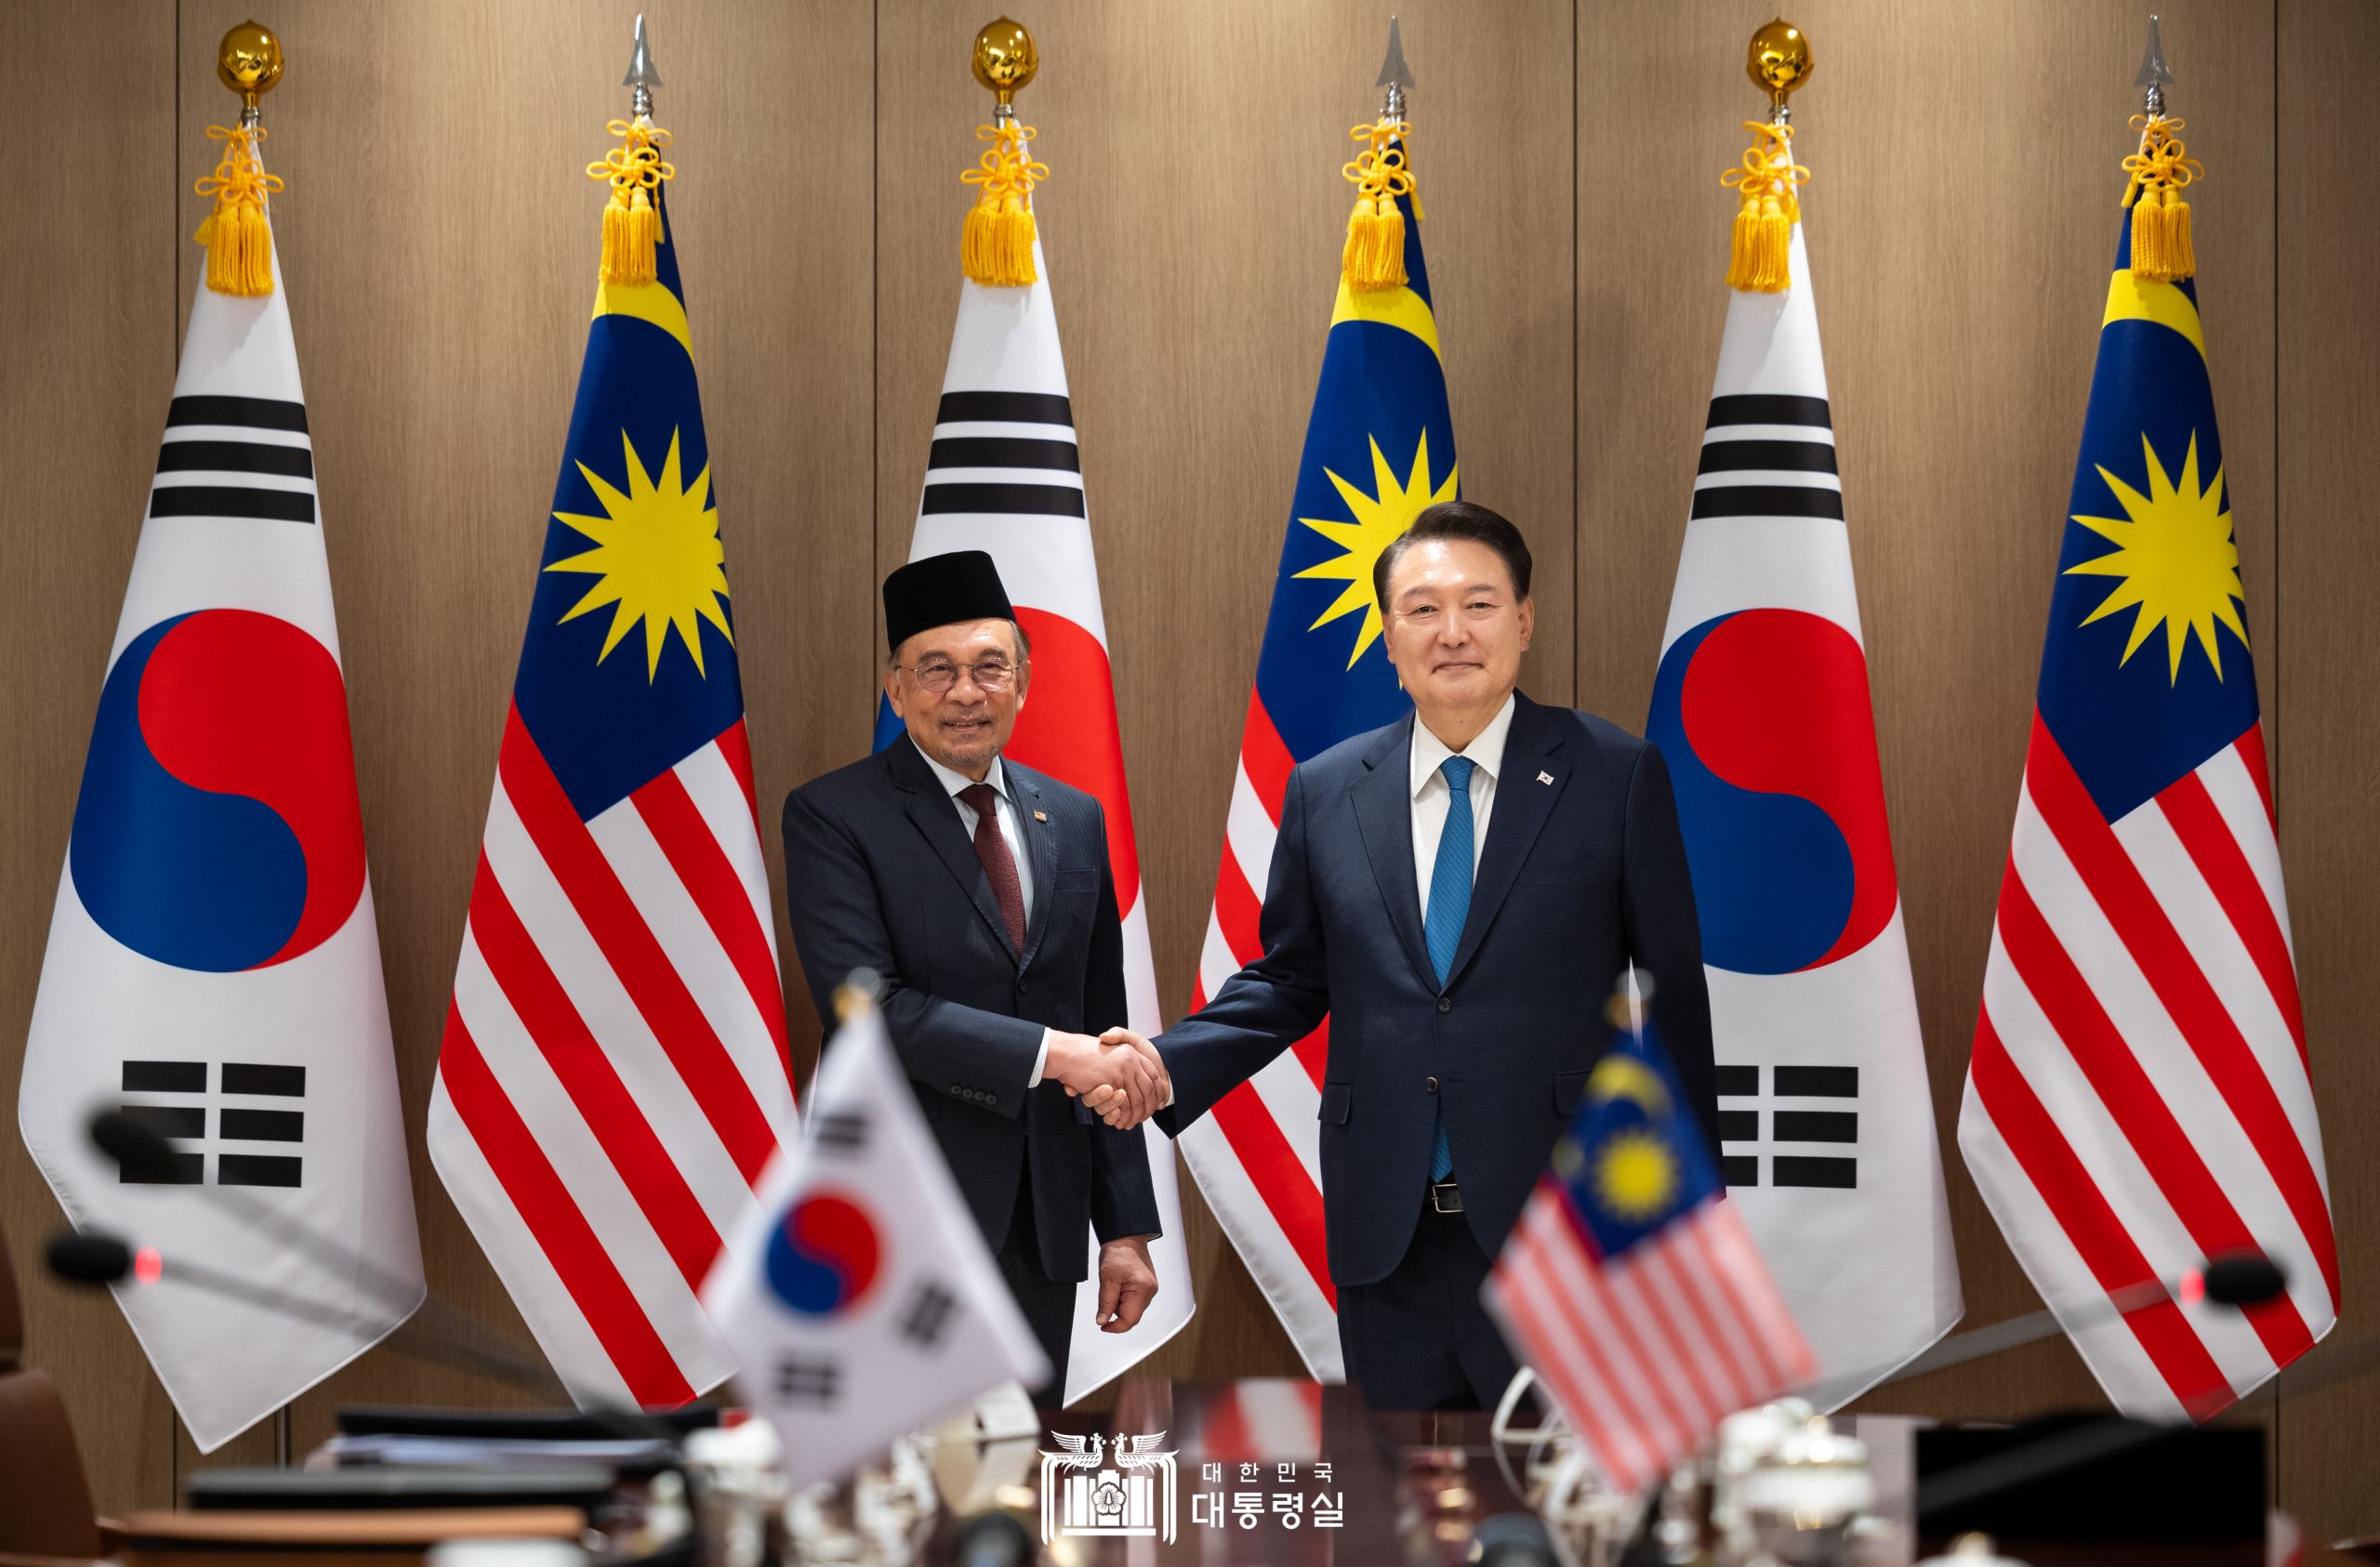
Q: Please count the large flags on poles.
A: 6